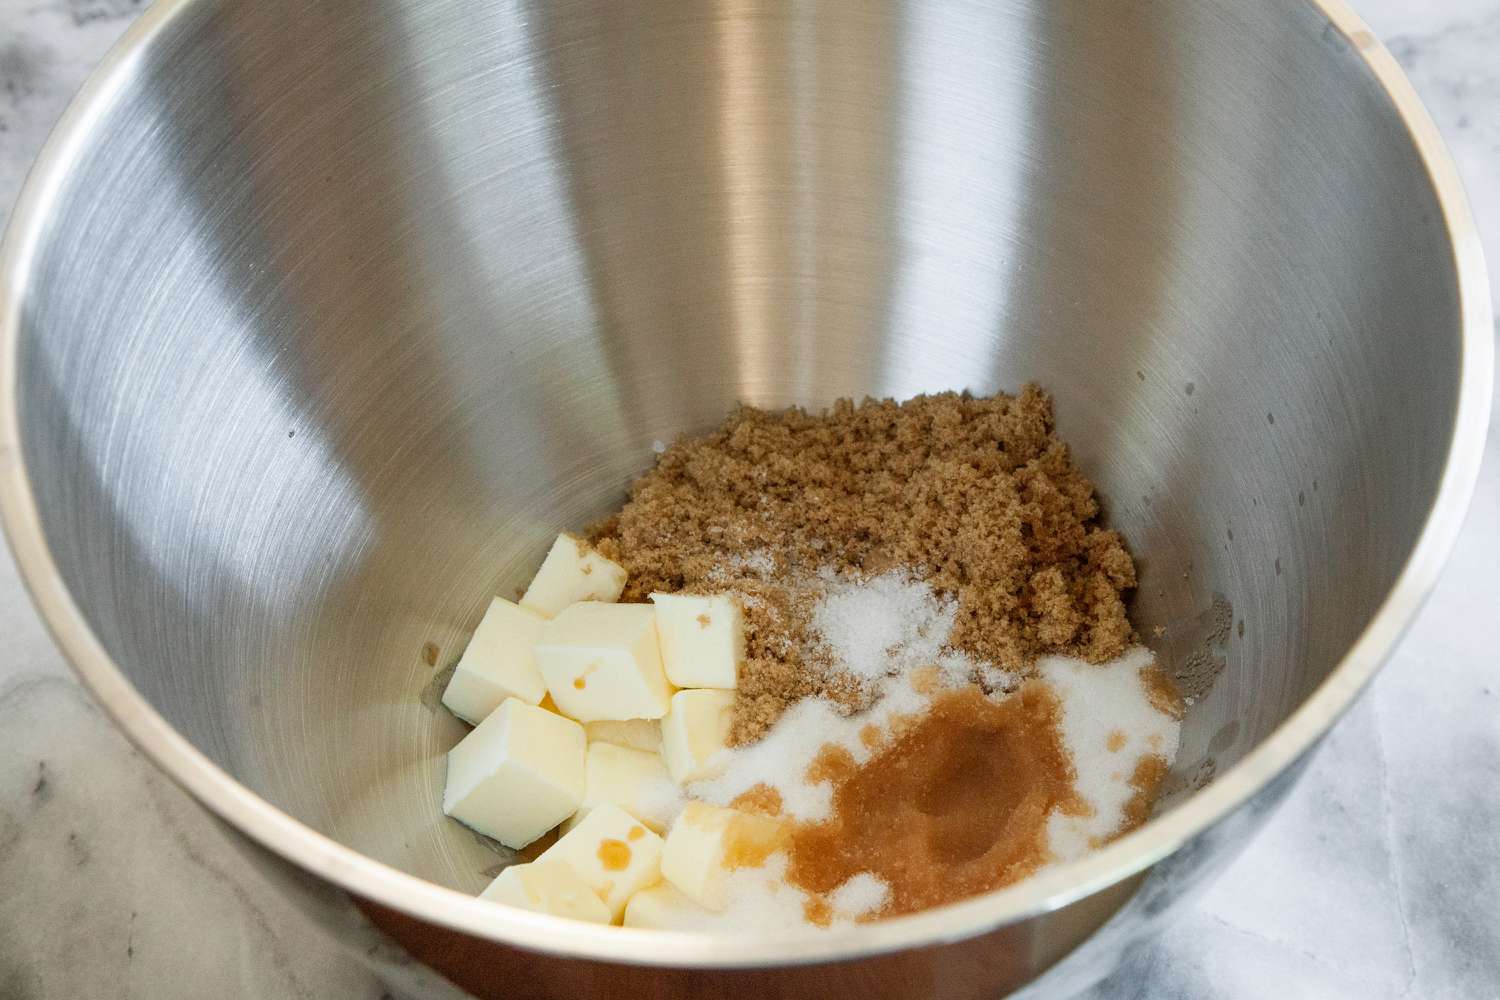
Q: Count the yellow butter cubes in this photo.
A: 11